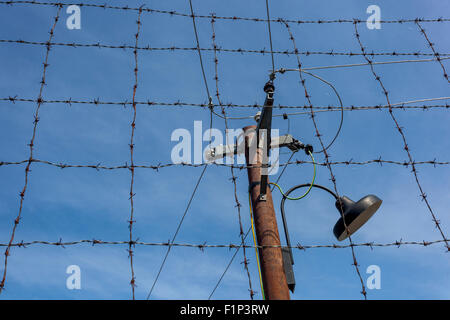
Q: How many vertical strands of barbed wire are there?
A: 6